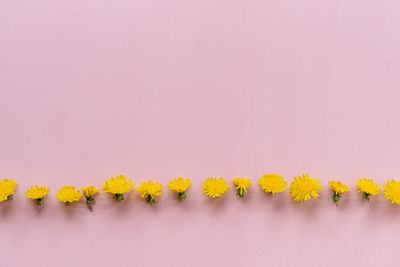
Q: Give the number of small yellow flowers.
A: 14